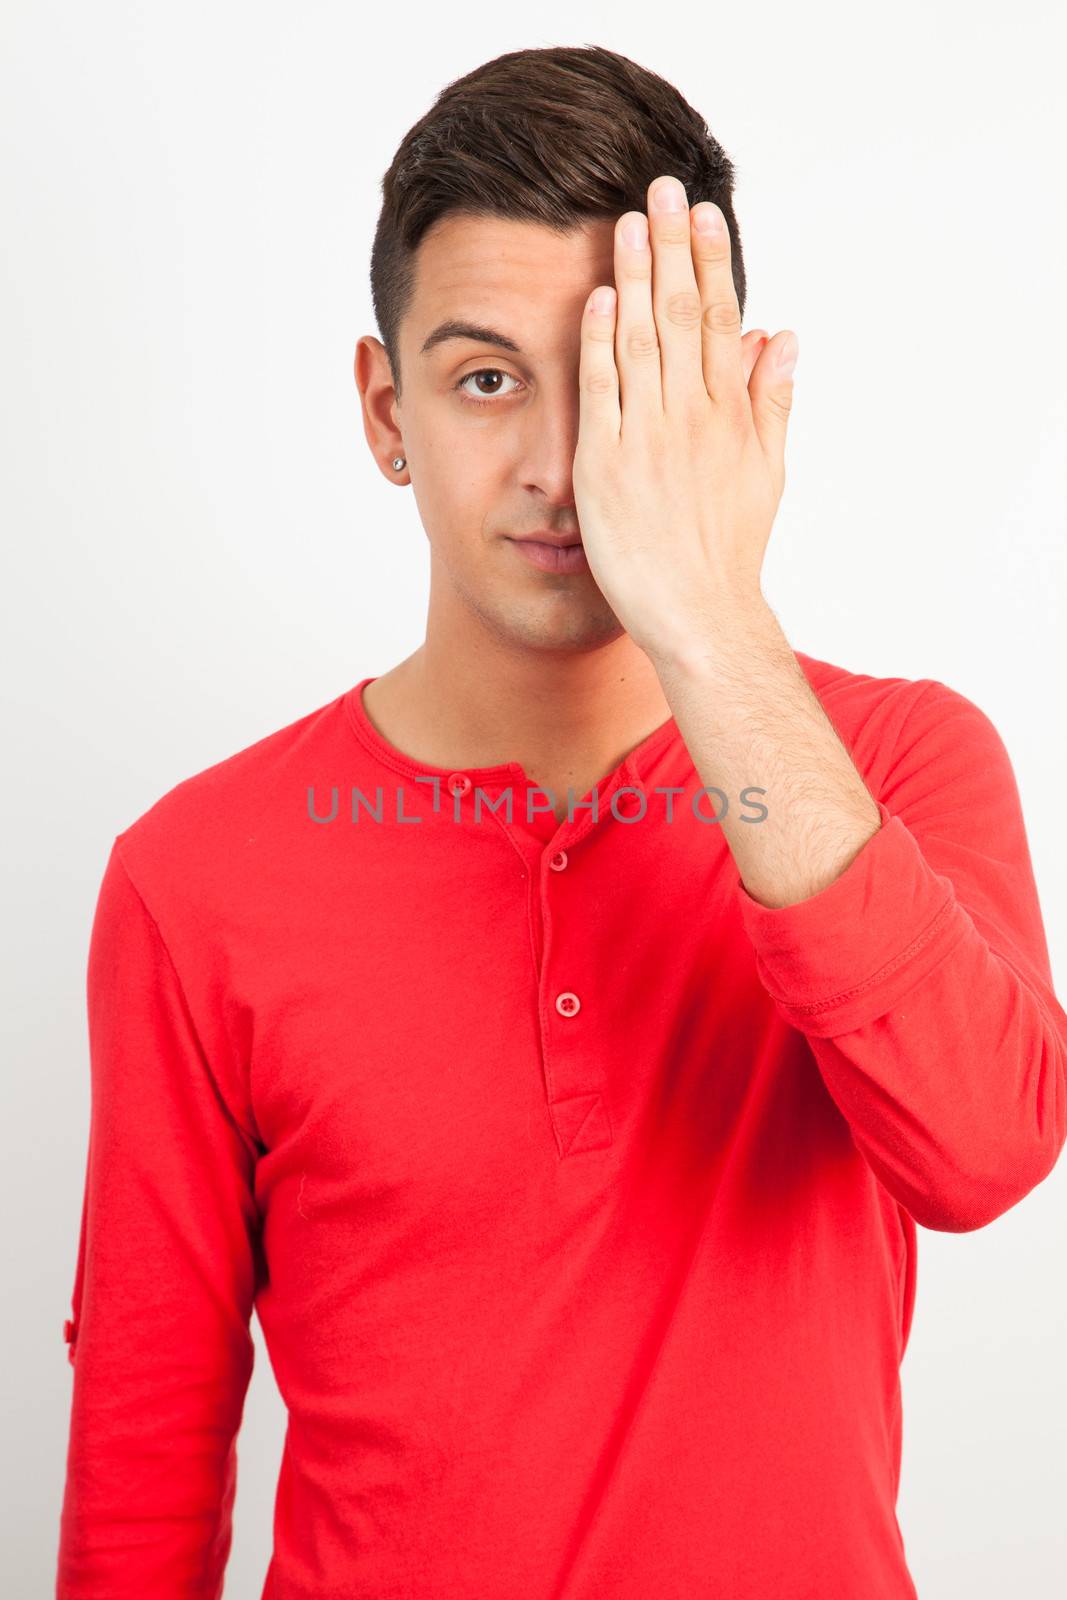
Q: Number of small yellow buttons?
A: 0